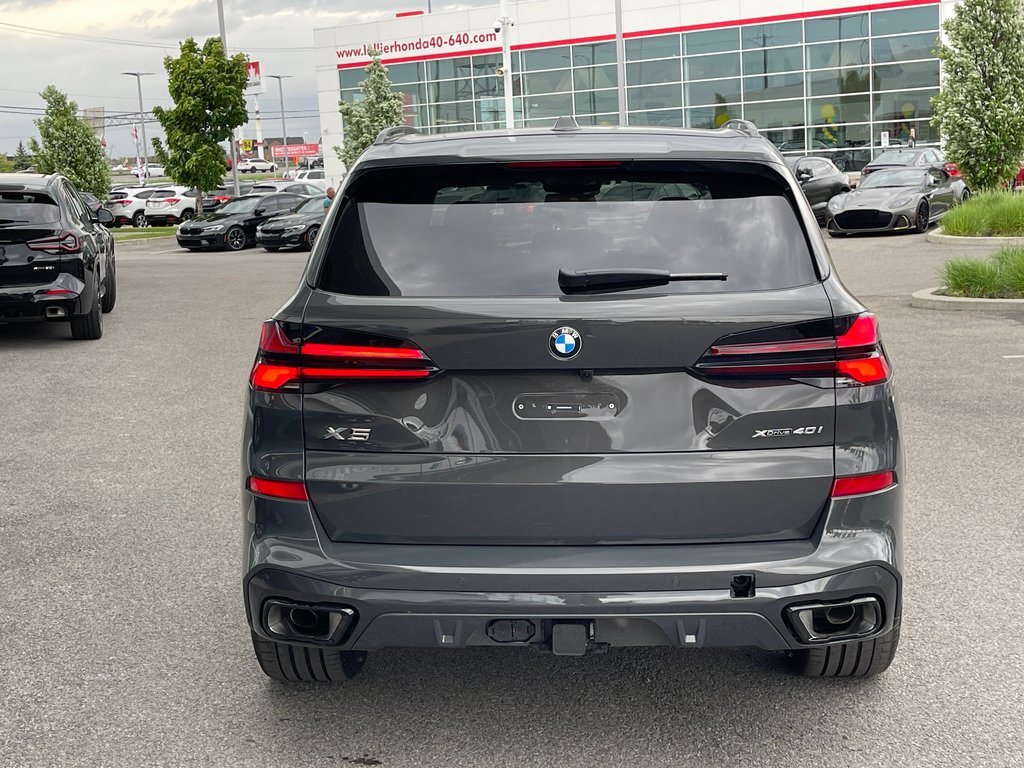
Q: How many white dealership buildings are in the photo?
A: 1